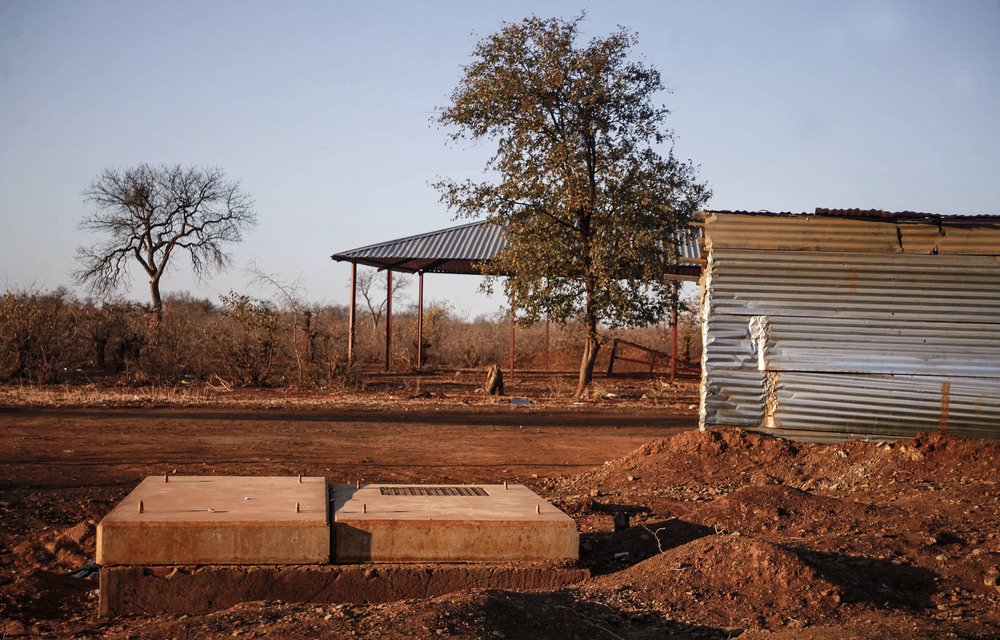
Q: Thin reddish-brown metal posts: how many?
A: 6